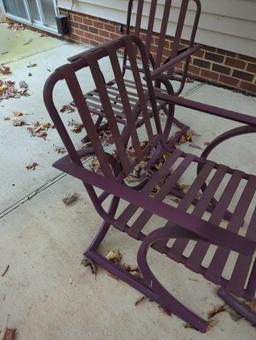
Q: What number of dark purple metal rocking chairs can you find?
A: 2